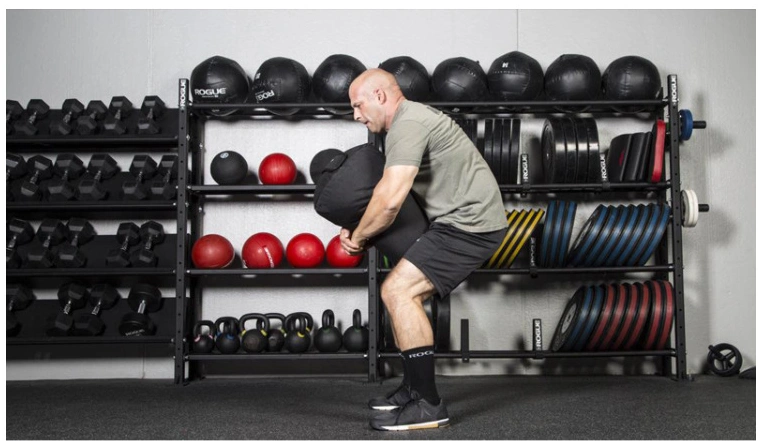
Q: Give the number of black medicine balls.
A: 10